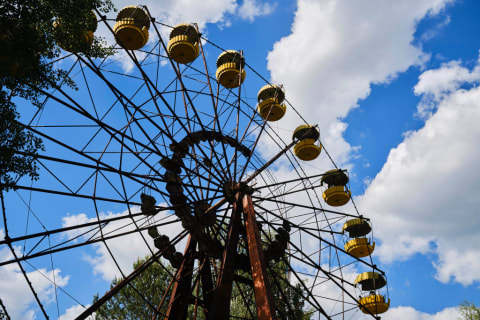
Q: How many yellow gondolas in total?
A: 9